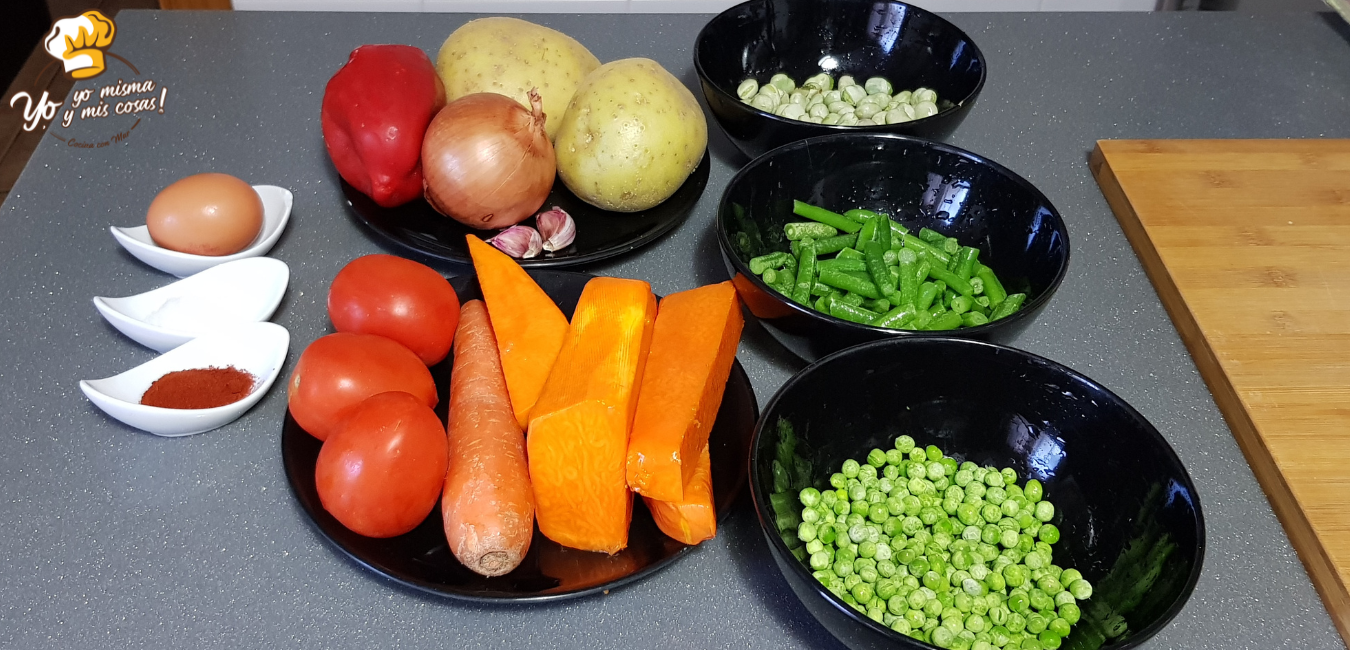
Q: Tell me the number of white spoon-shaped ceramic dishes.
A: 3